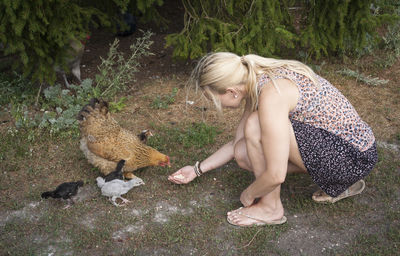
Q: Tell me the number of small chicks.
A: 4